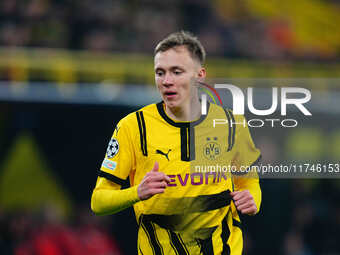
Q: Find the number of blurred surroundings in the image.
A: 1